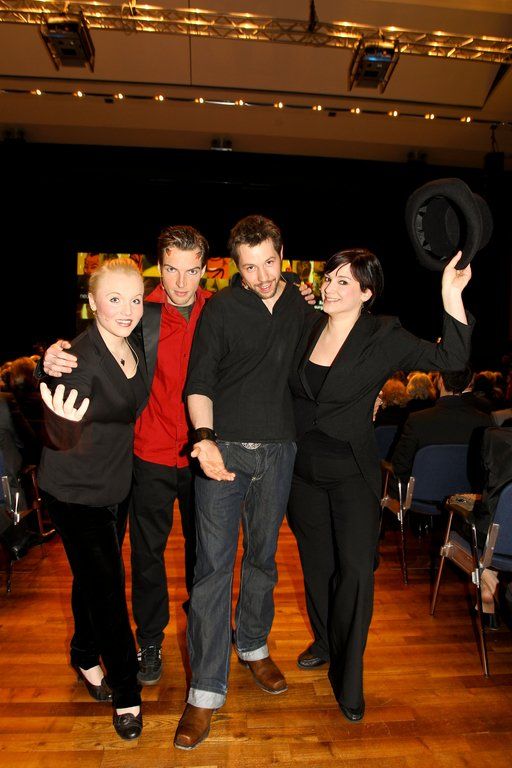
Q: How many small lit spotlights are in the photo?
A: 12